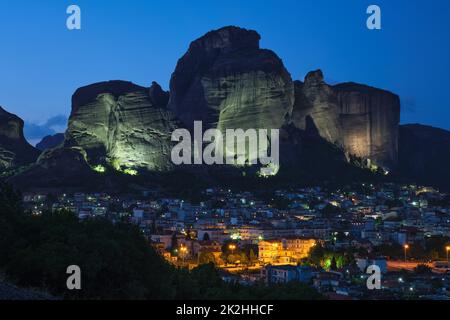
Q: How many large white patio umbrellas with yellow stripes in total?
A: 0